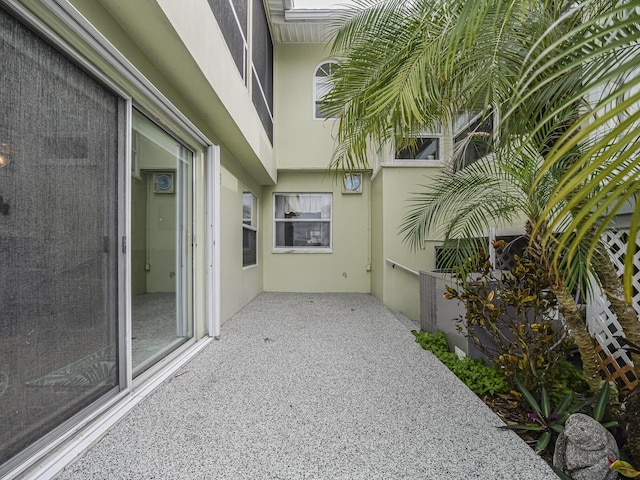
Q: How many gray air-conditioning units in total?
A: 1